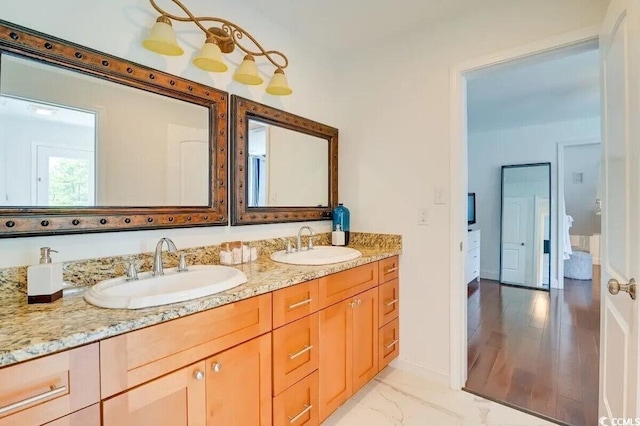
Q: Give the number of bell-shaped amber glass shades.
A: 4